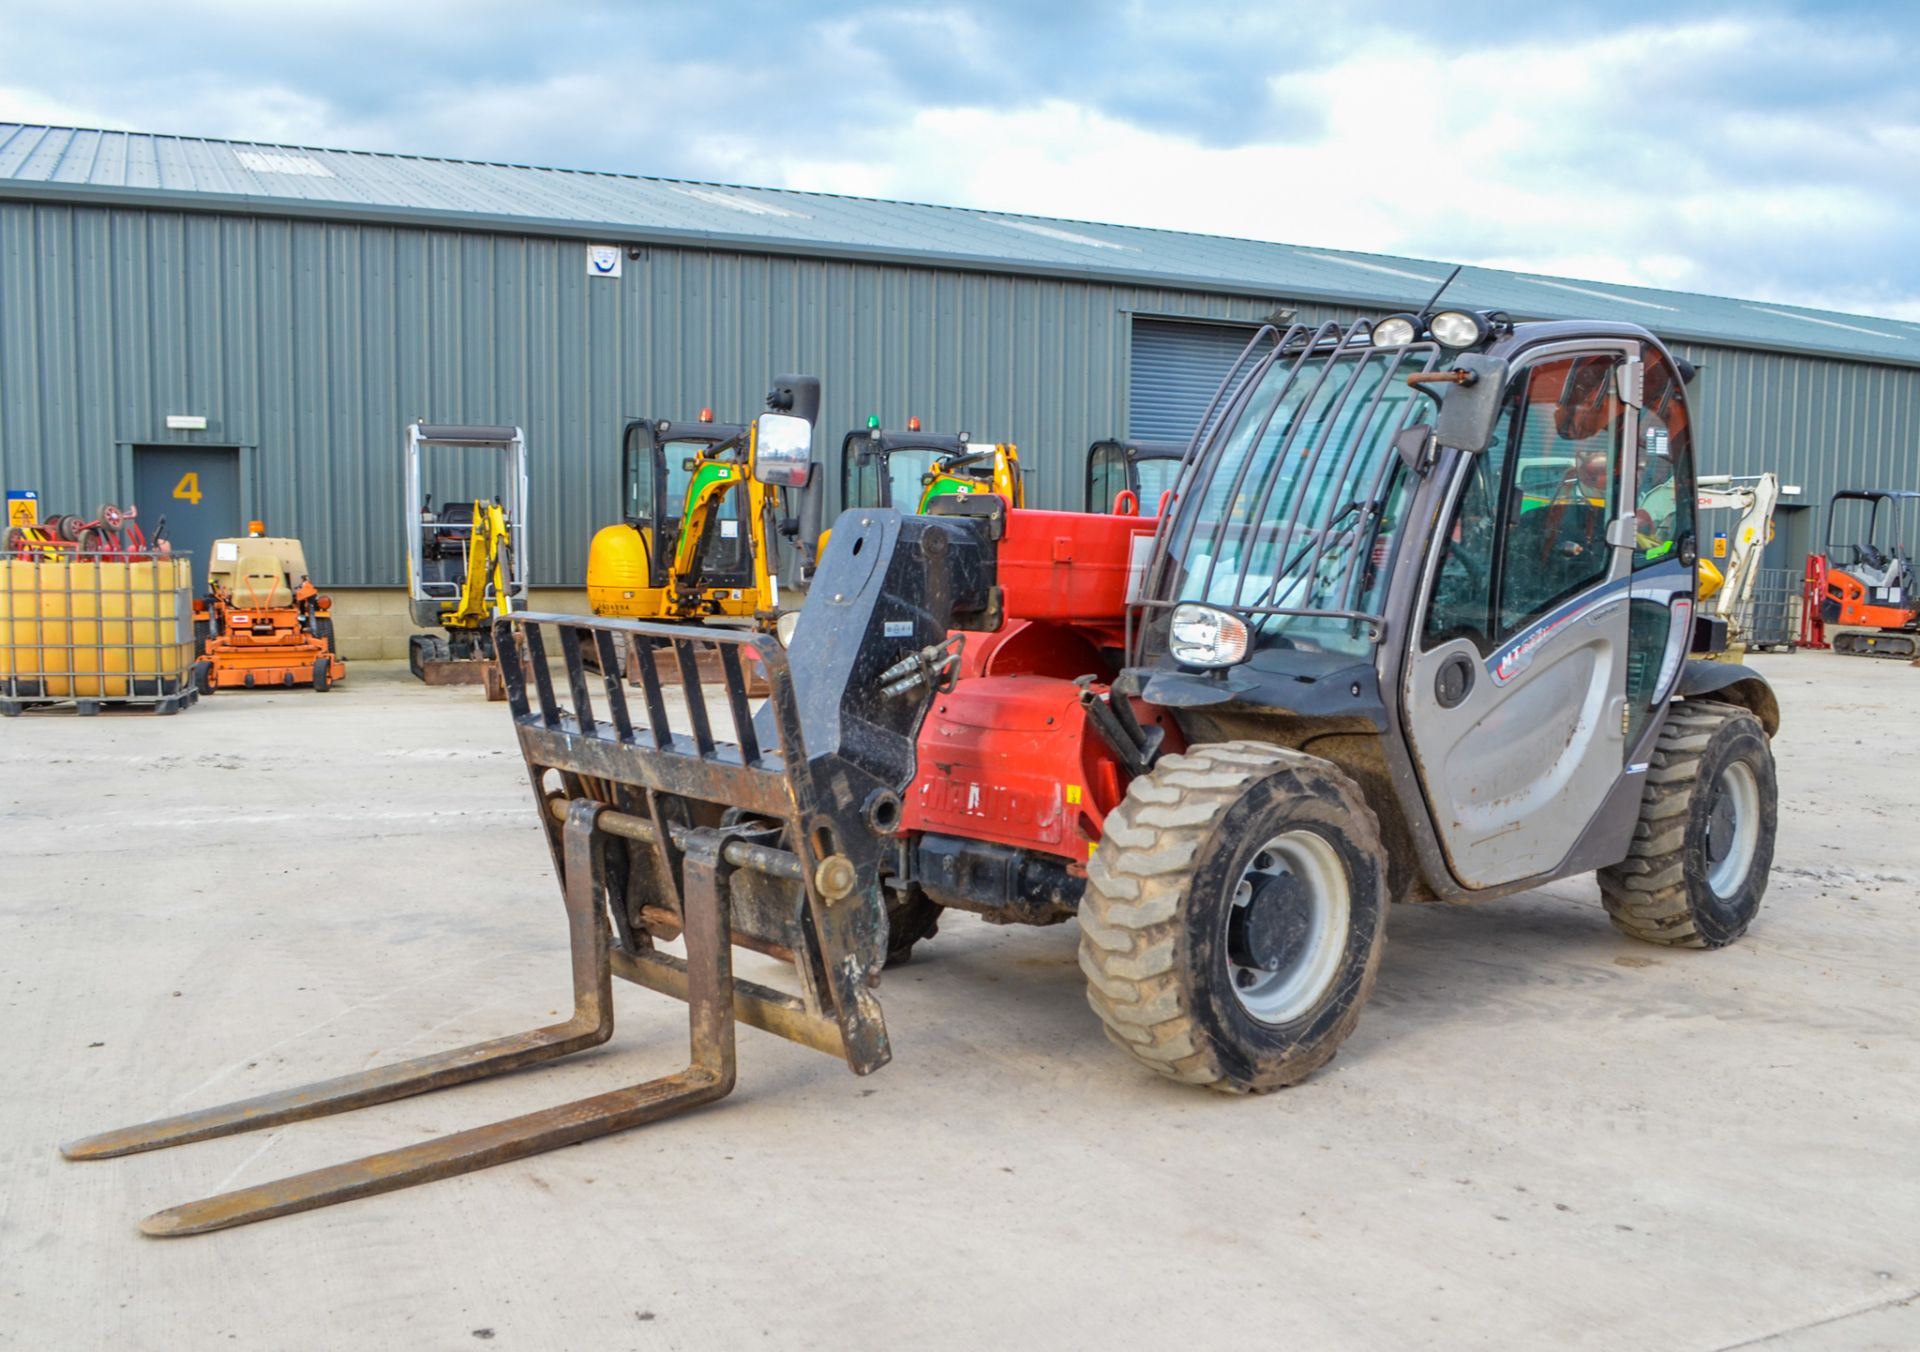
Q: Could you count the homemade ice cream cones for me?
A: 0